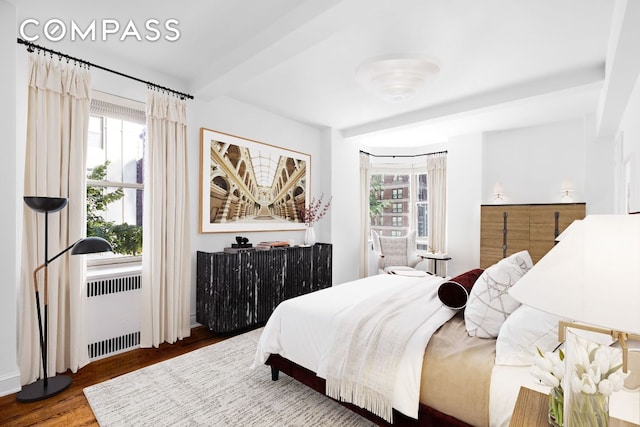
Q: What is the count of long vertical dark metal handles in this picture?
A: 2